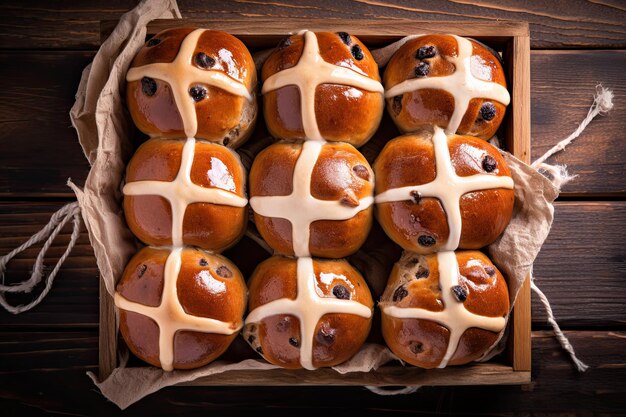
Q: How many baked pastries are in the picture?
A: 9